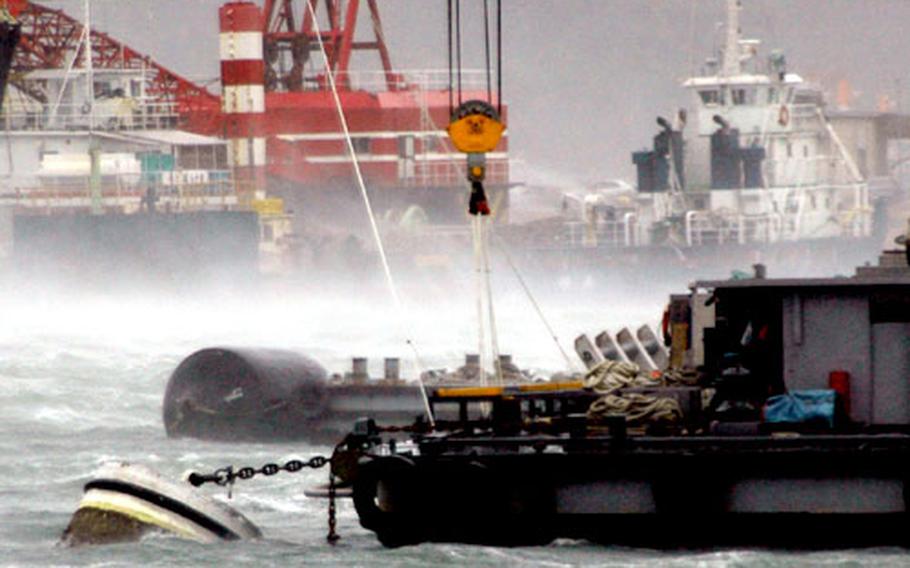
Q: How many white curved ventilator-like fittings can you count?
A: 4